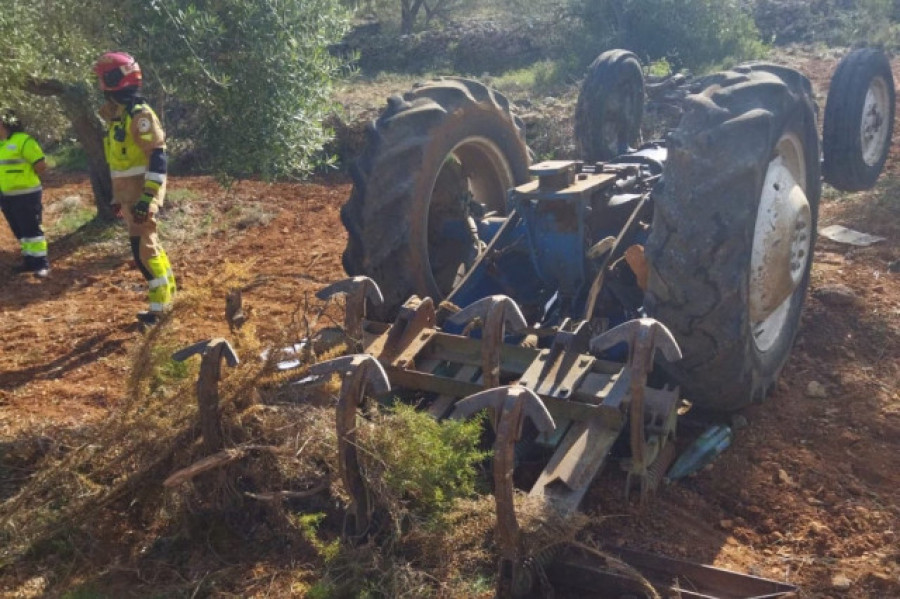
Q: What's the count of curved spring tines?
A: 6